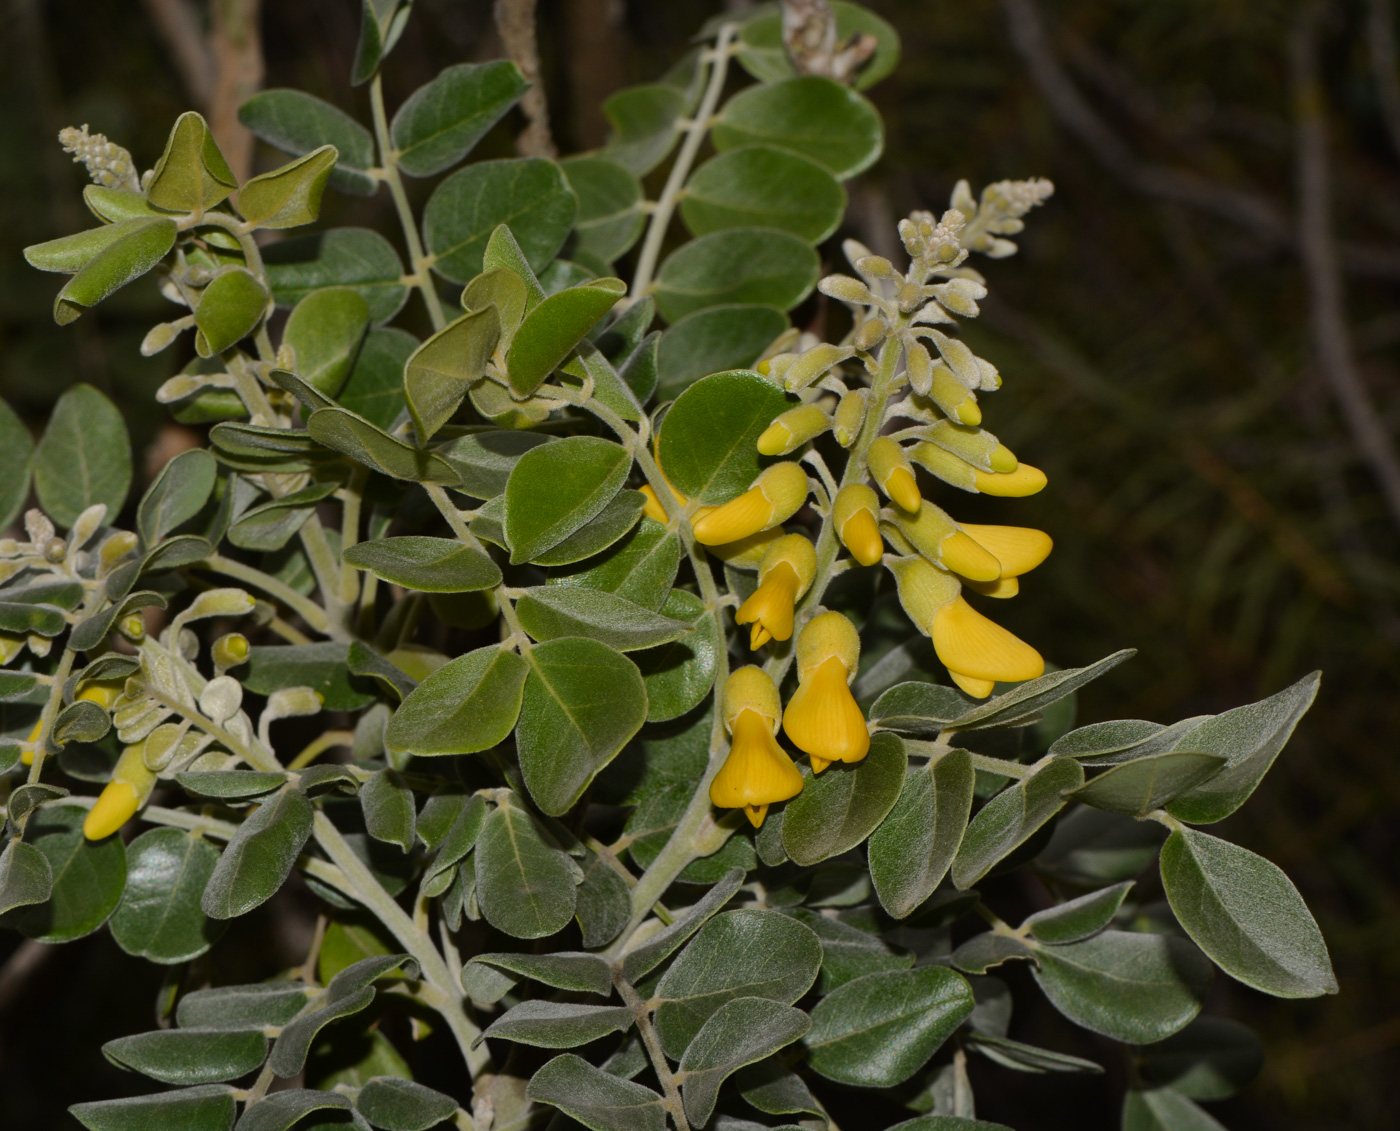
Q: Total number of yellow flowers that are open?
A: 5